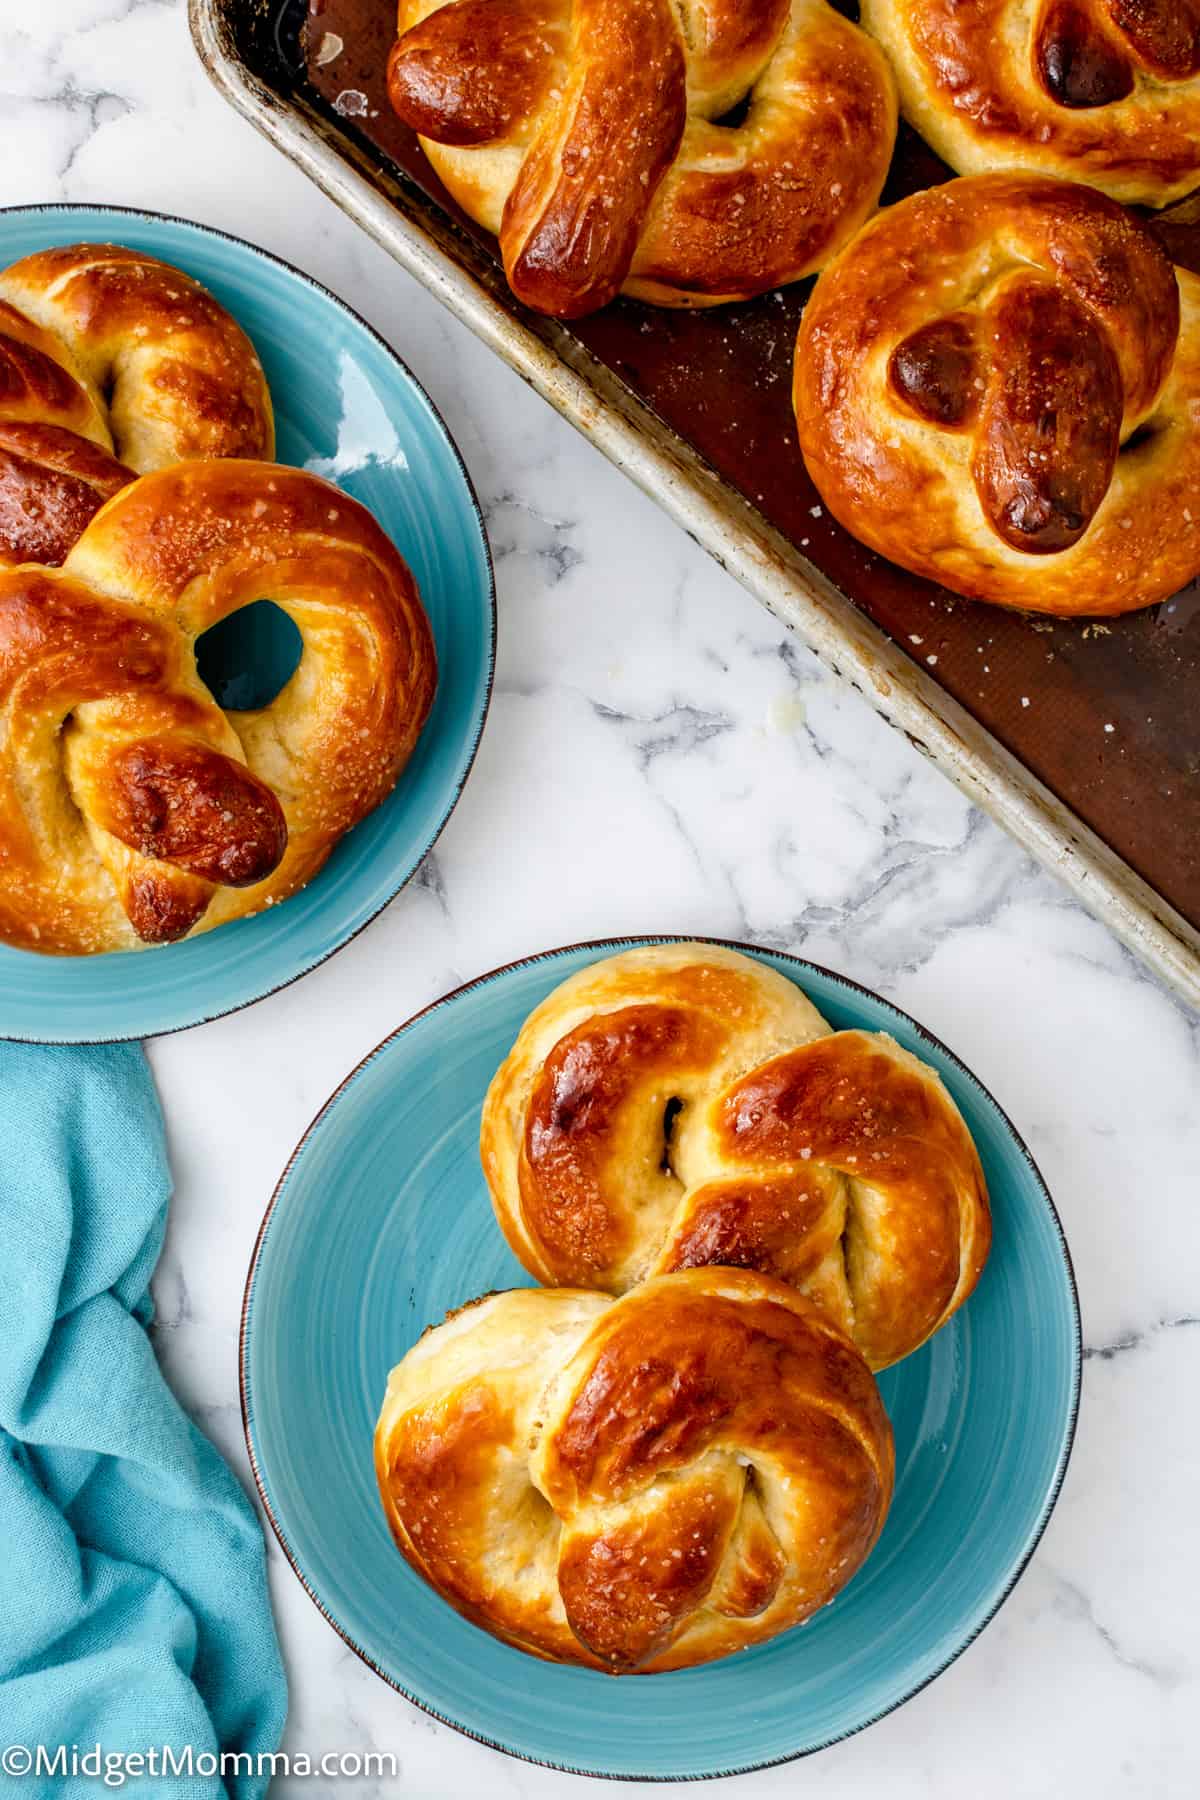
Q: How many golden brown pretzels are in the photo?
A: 7